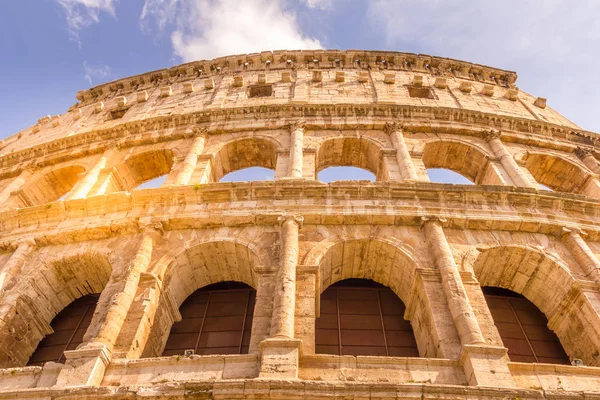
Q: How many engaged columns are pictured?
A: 12